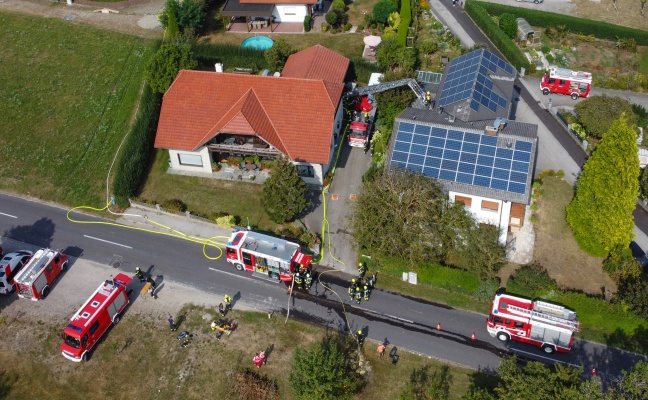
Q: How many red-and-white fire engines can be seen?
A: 6